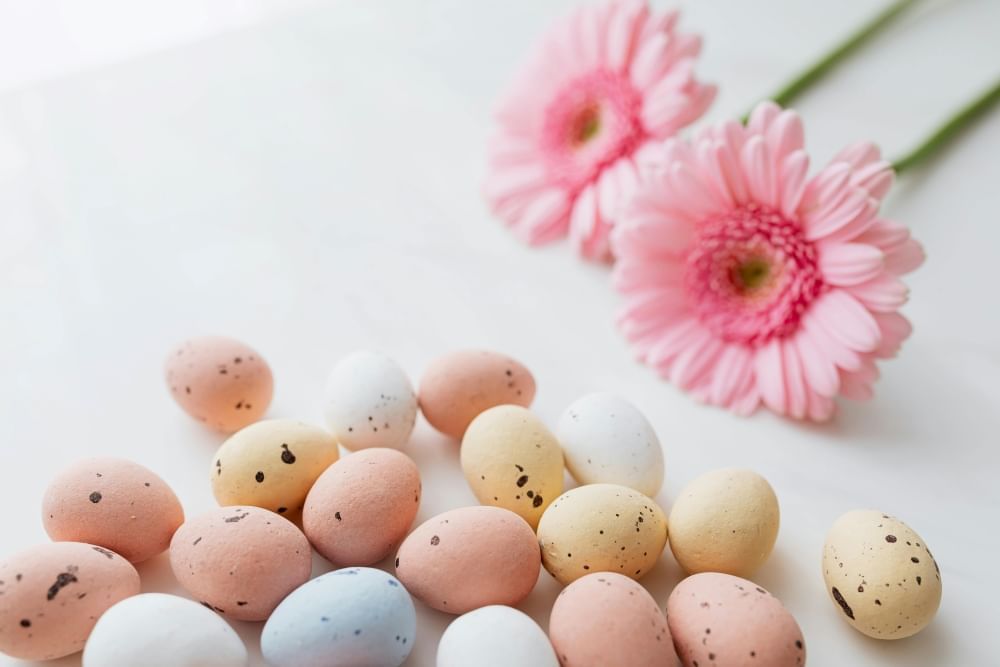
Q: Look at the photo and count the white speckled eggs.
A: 2